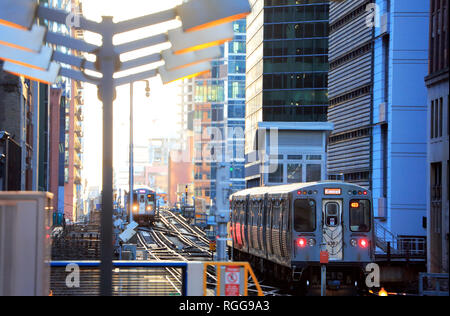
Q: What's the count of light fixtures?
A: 8